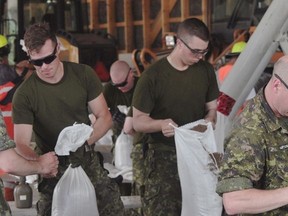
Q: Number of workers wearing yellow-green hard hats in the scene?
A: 2